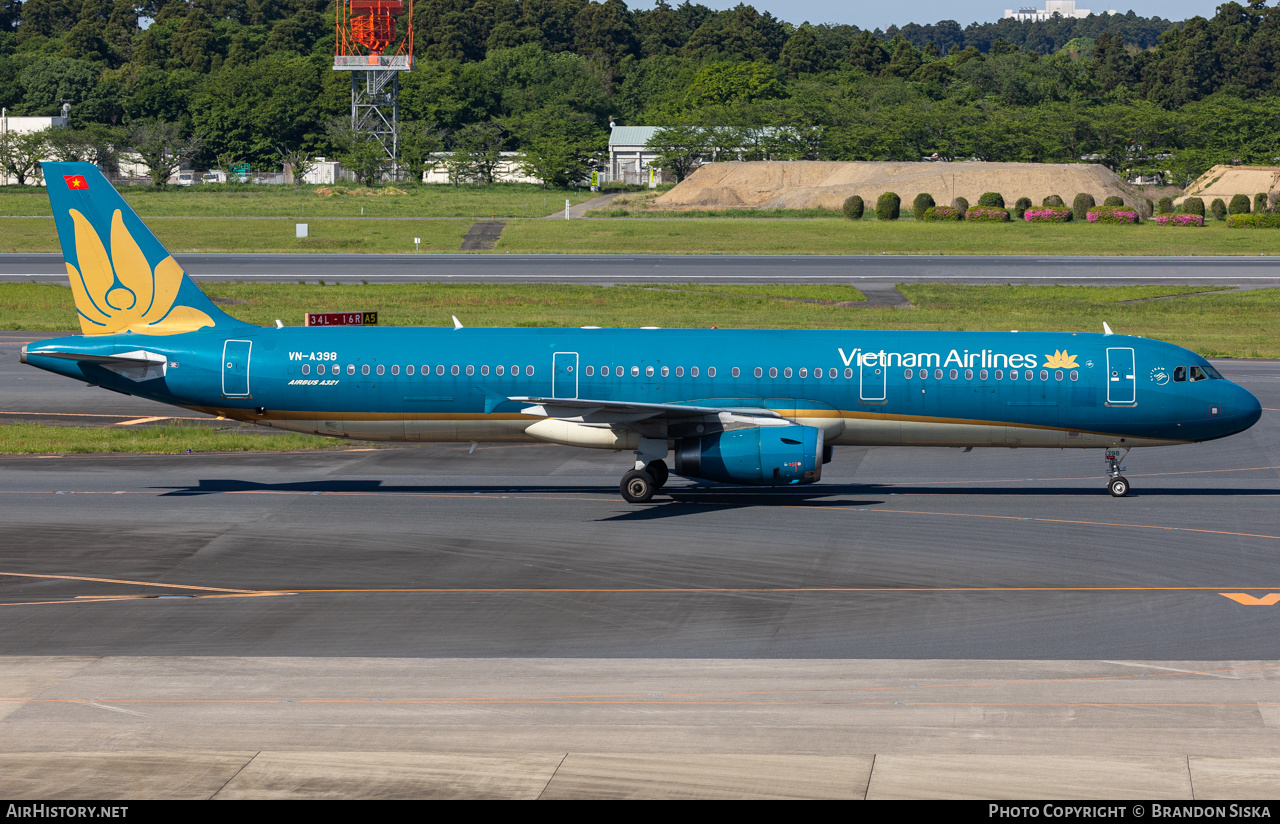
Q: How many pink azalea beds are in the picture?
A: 5